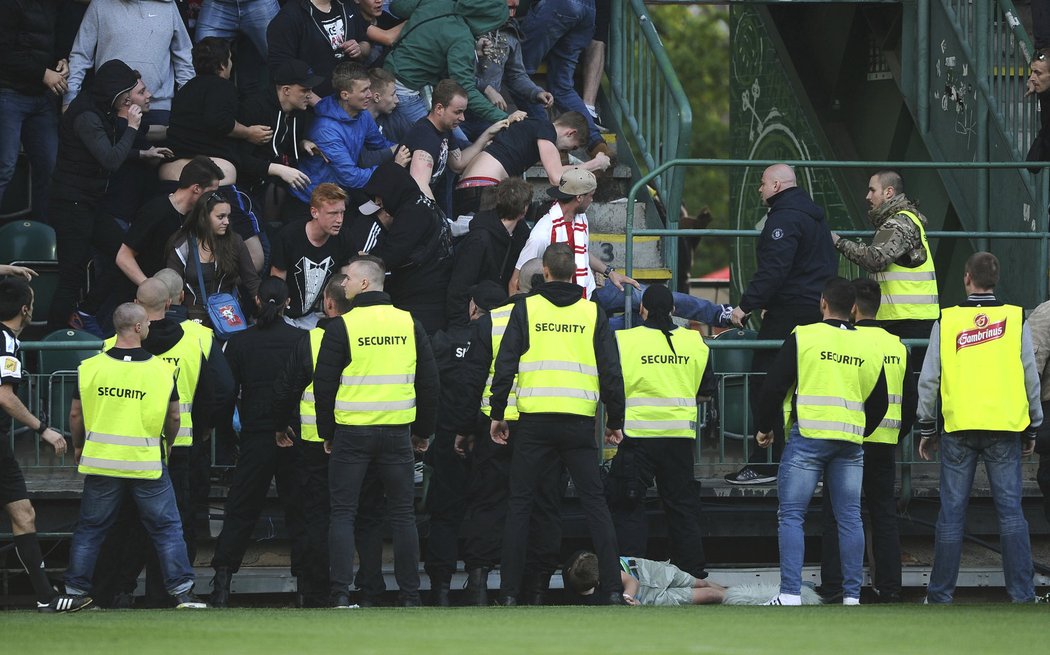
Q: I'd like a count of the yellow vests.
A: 12